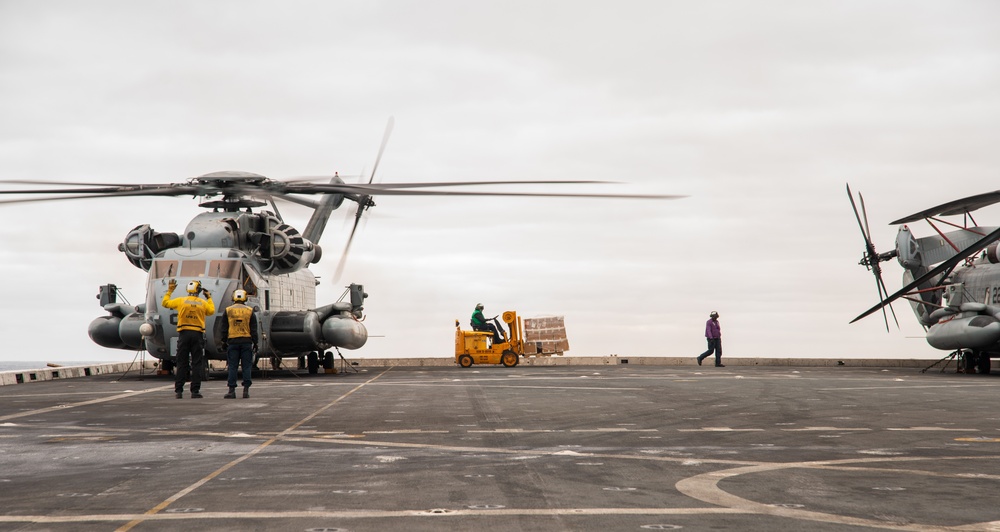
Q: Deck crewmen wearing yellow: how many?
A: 2